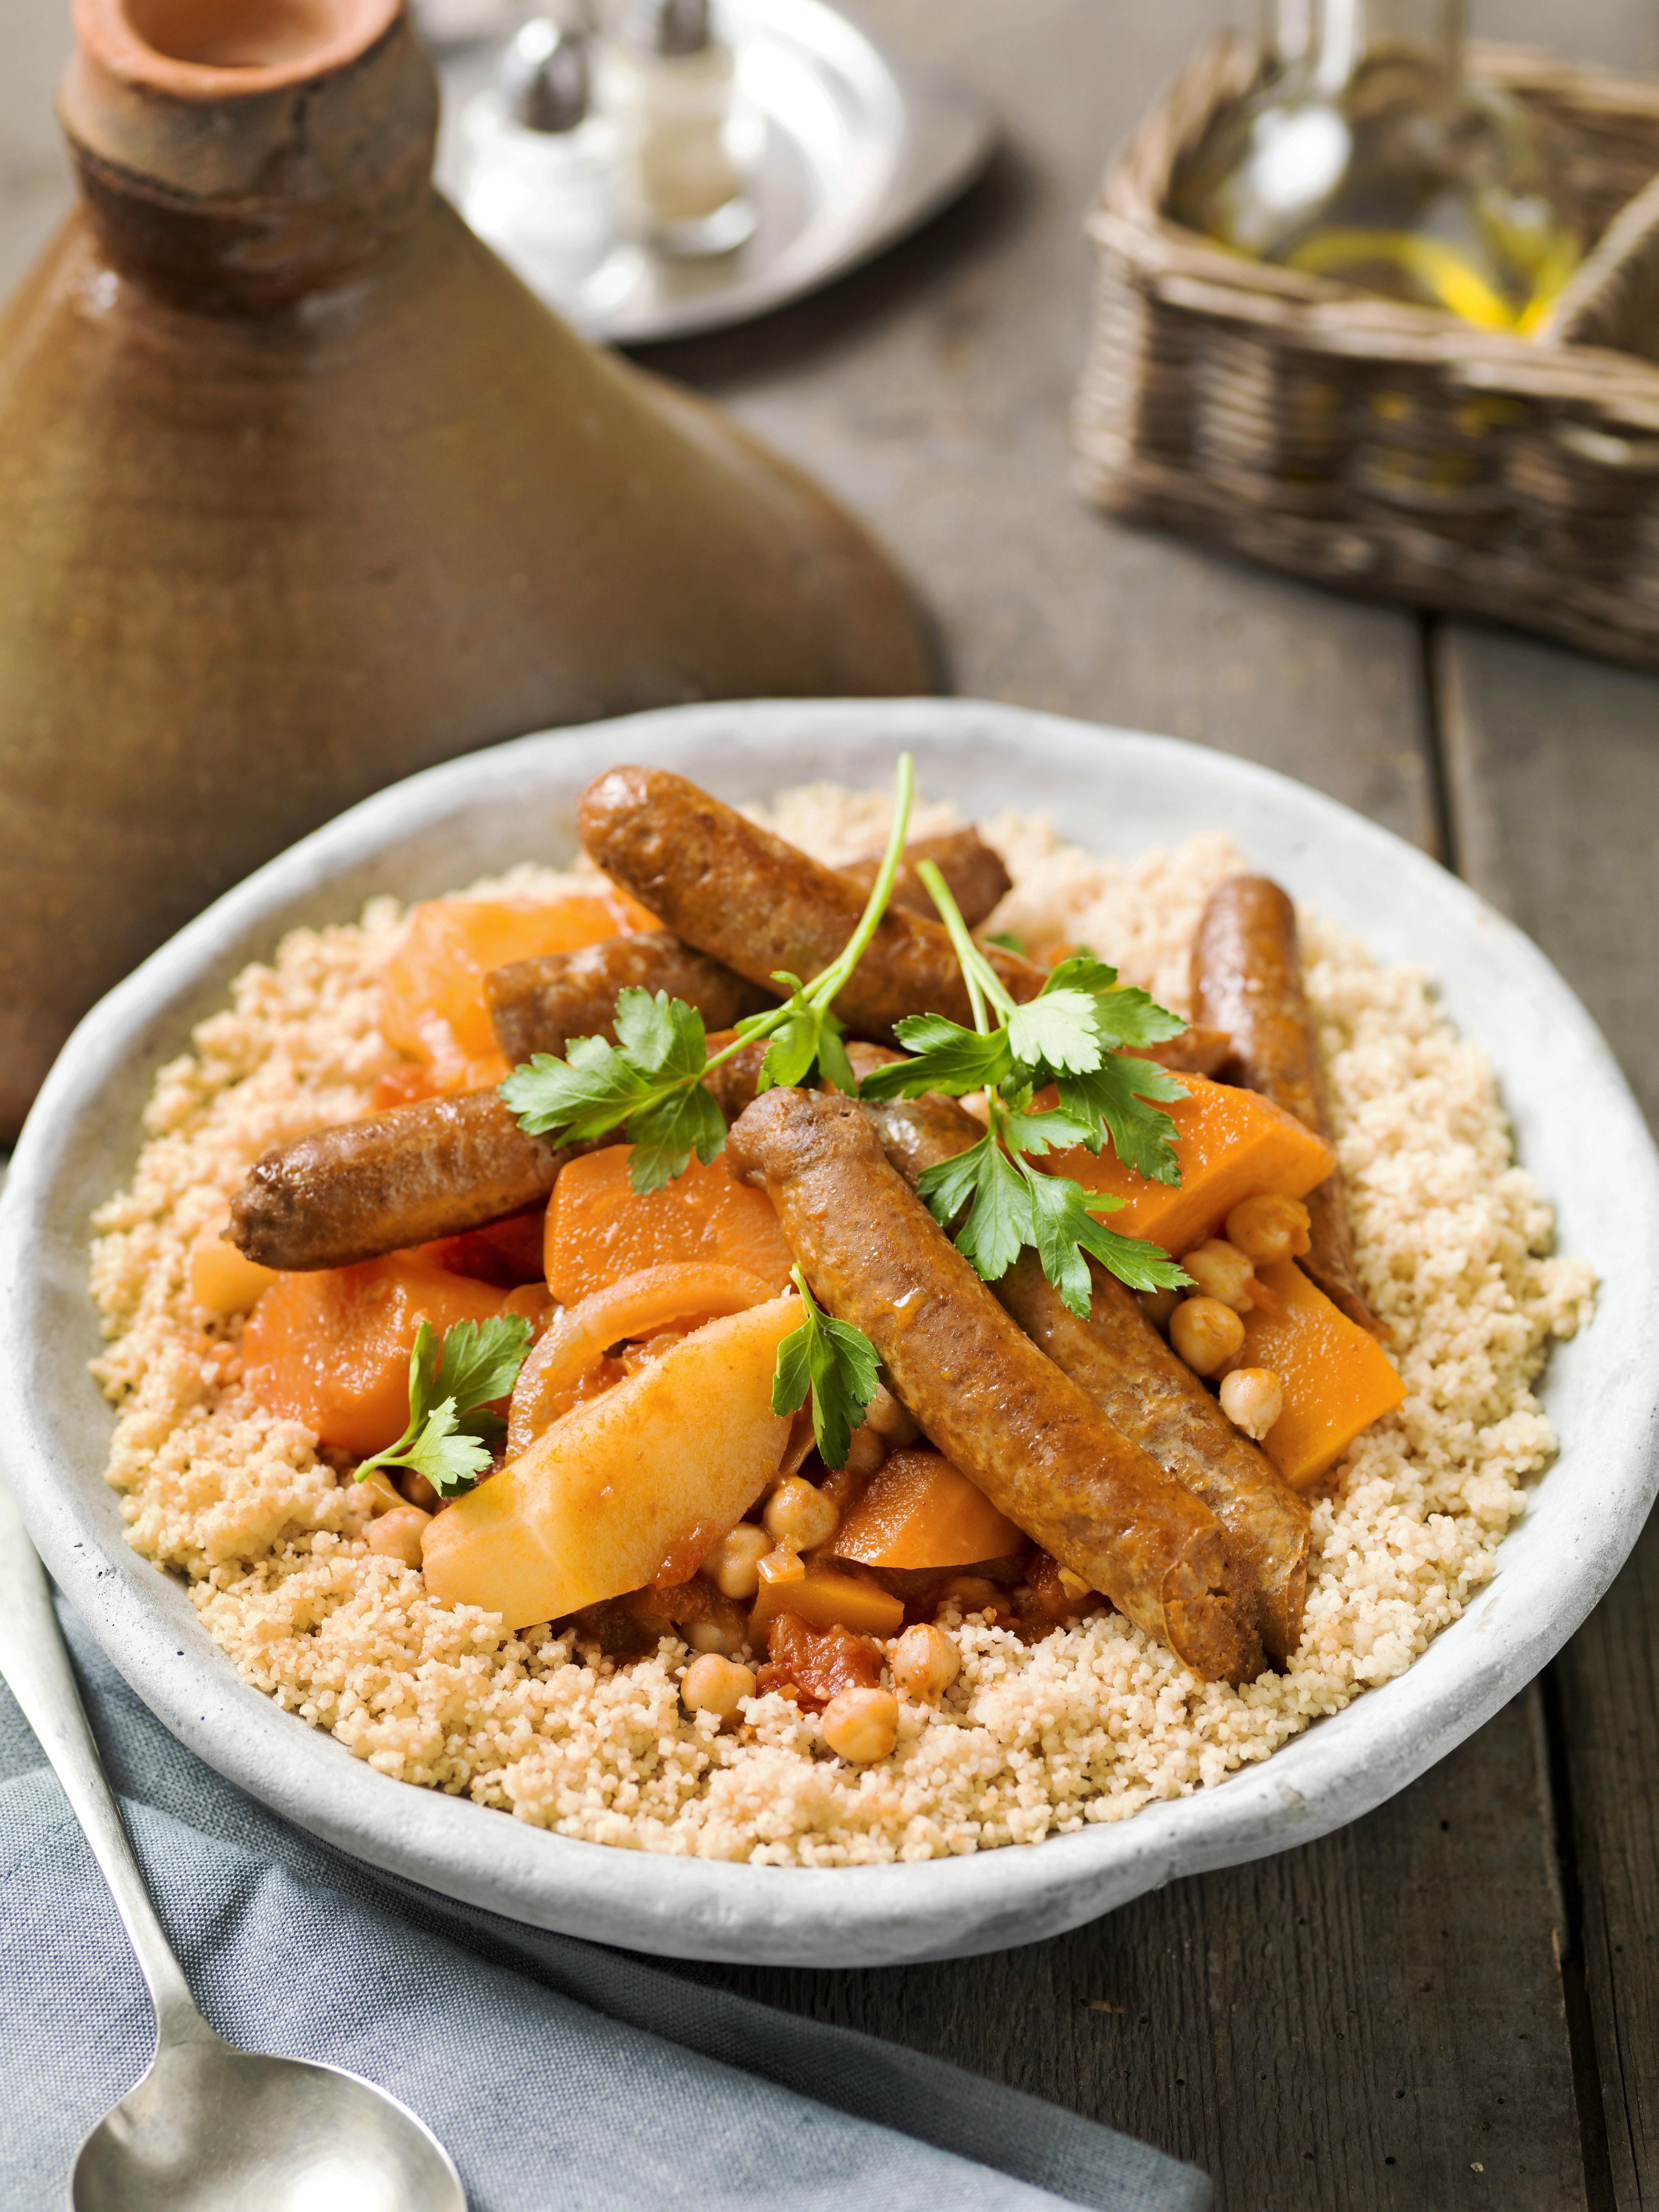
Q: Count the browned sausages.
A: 6